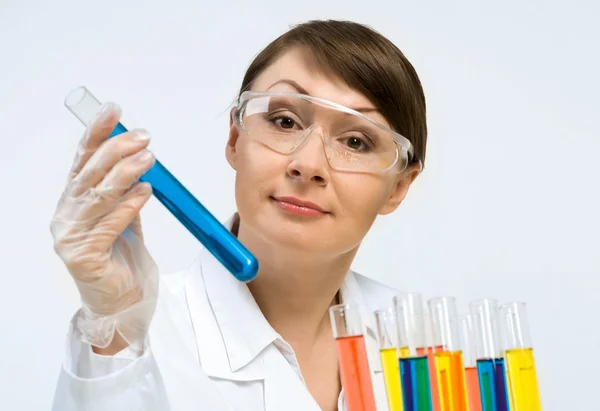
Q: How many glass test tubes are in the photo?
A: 9